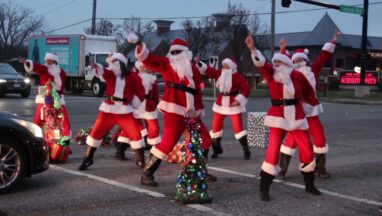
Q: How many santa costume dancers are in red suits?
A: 7